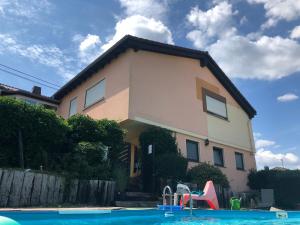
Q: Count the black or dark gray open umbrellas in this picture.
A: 0